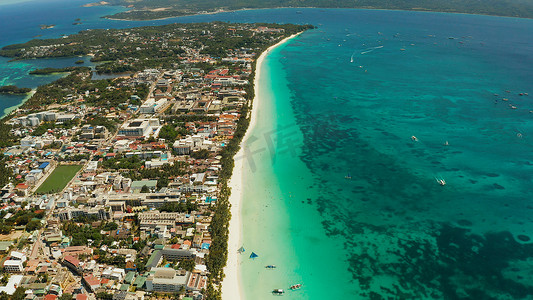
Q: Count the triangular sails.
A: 2